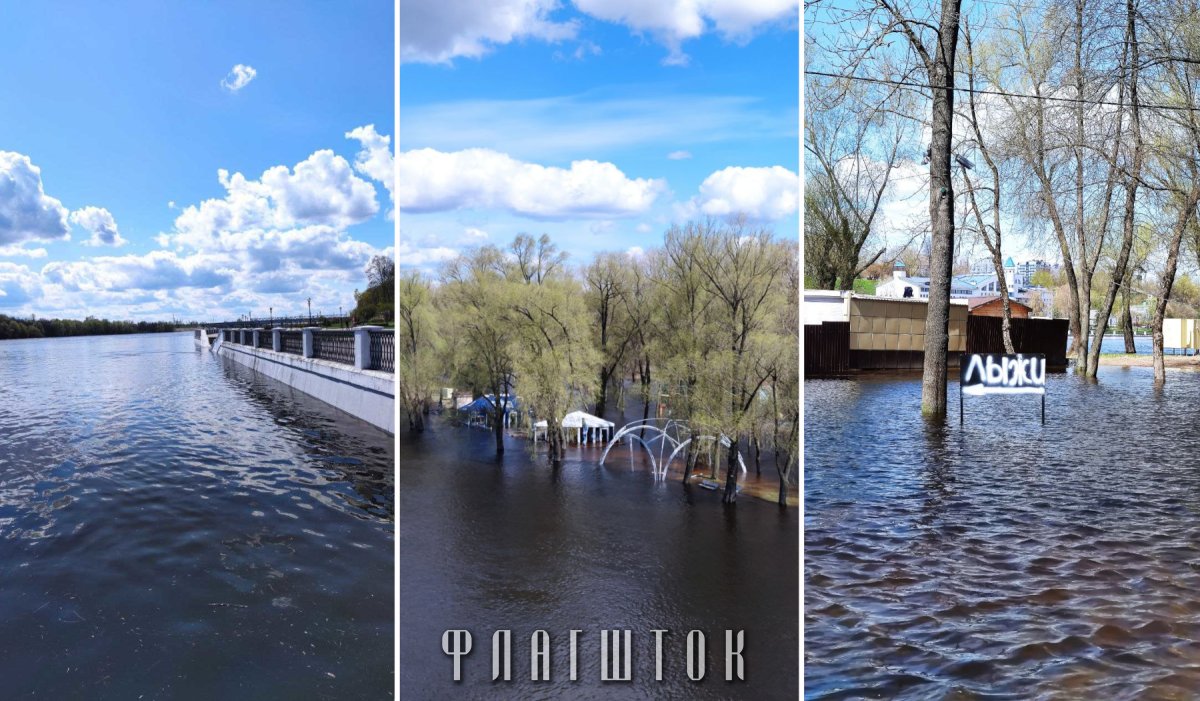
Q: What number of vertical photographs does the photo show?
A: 3